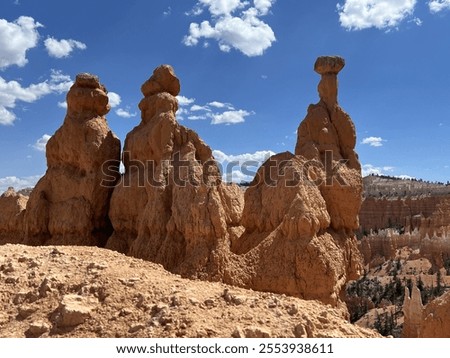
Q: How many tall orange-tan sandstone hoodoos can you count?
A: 3